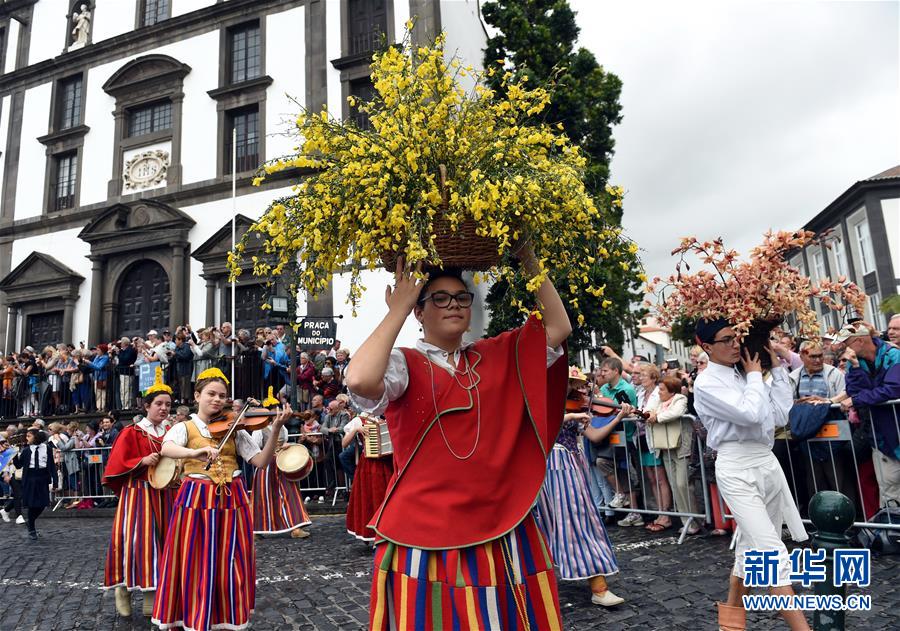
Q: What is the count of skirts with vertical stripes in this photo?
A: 5